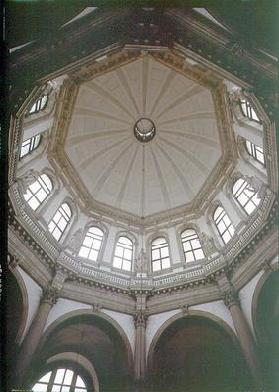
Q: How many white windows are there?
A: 13